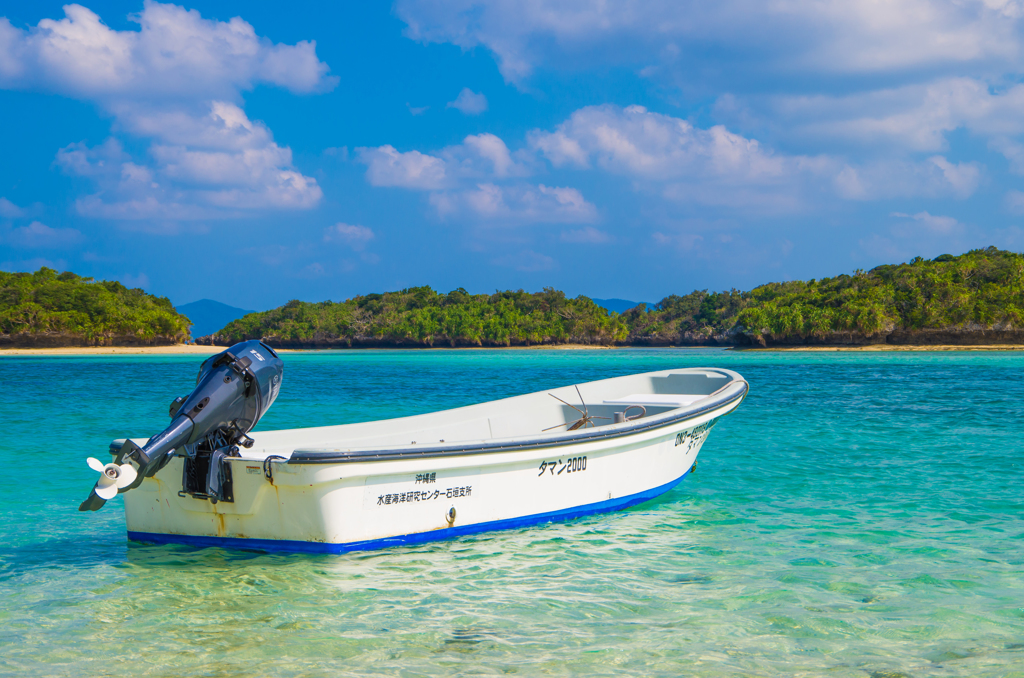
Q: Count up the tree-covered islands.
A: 3